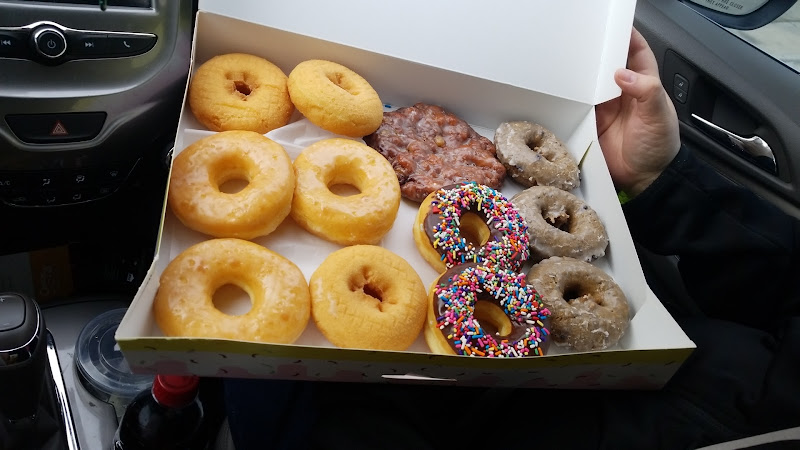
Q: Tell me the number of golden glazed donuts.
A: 3